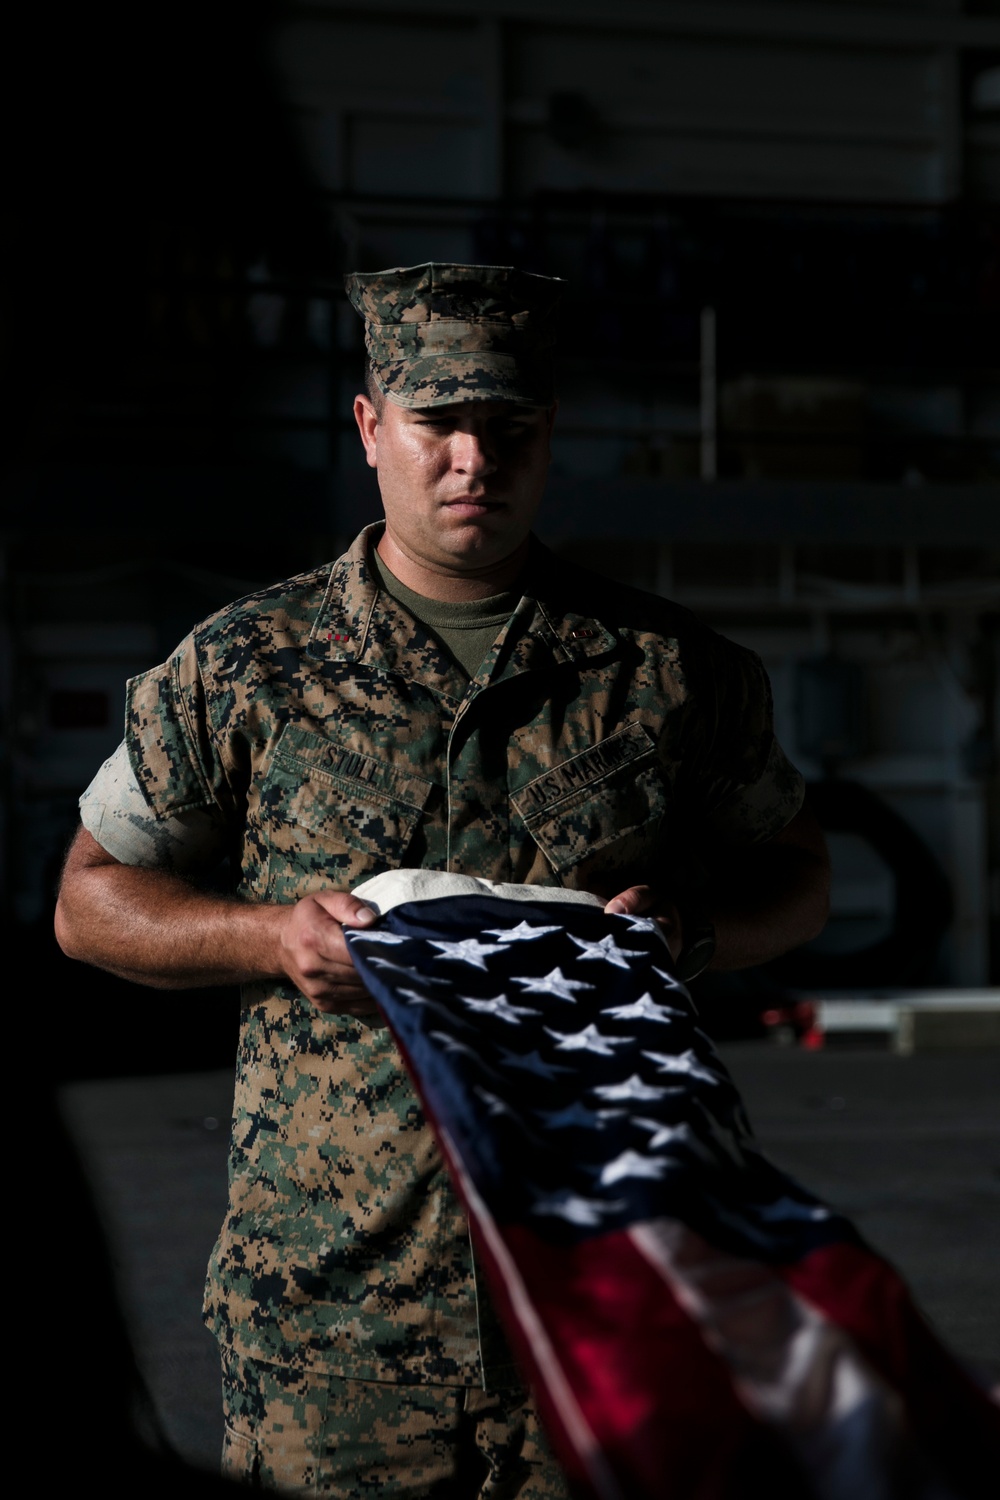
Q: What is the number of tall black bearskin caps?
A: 0